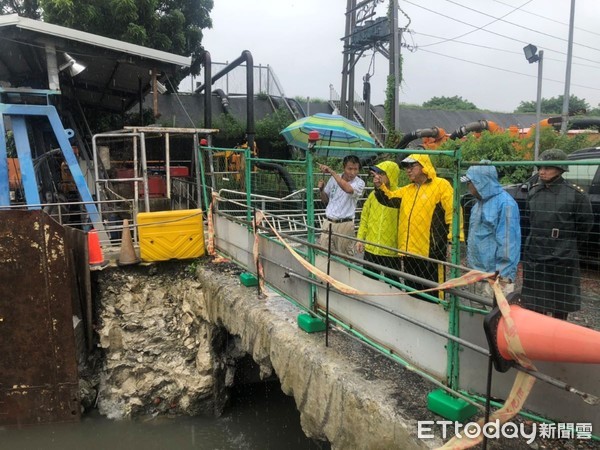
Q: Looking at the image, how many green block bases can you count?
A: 3